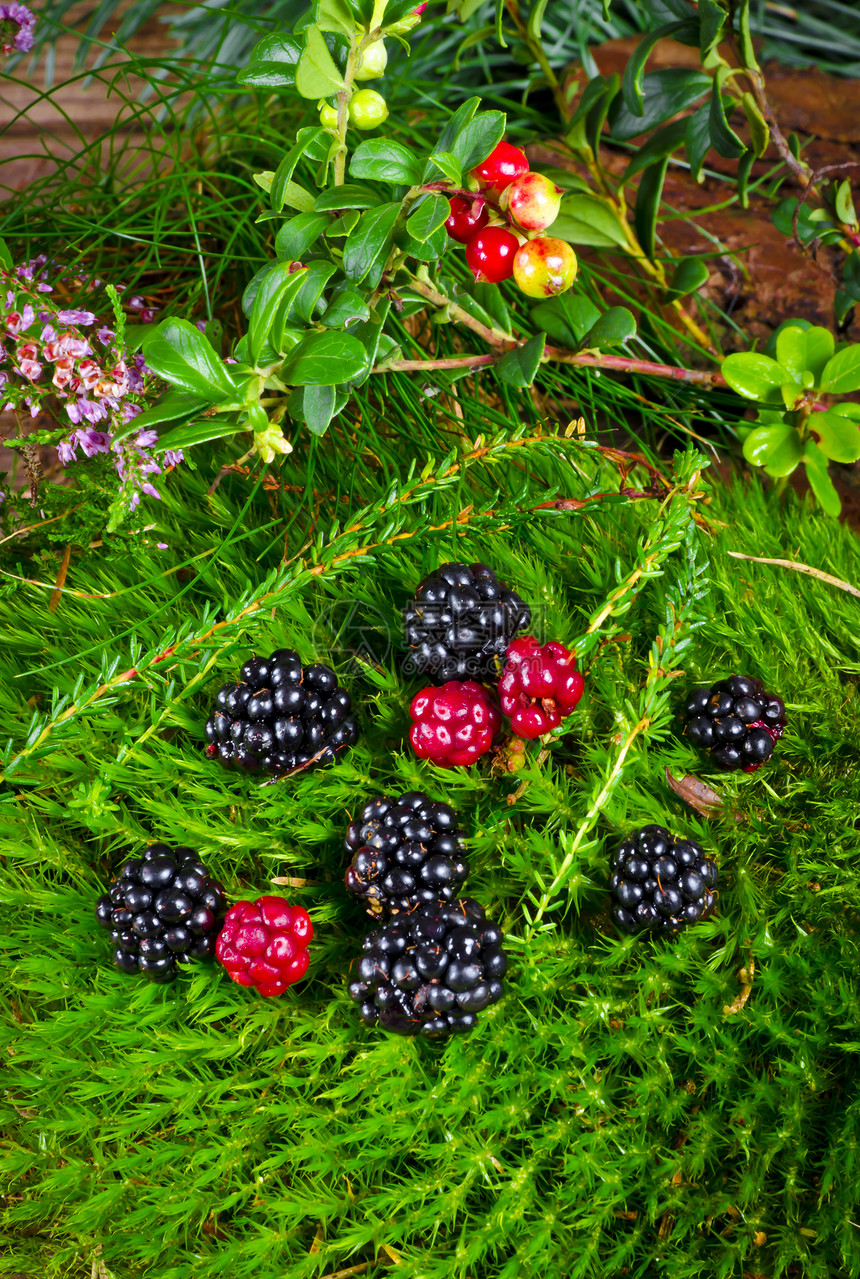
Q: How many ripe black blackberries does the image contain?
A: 7